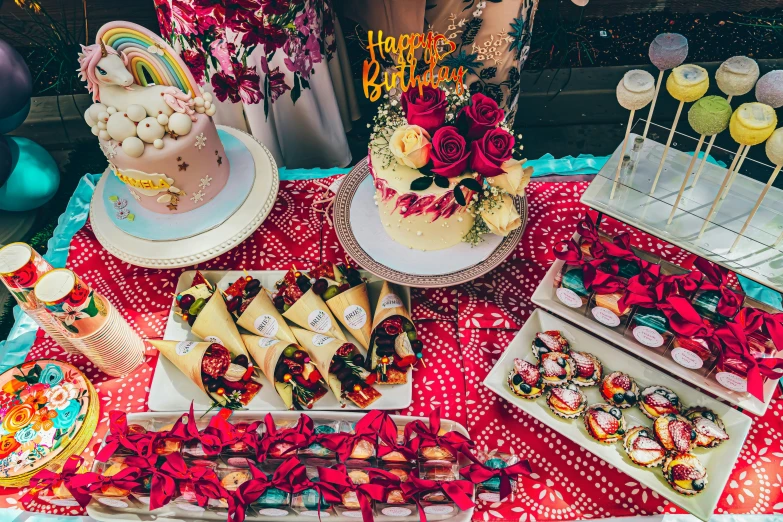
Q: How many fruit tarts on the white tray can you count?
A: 12